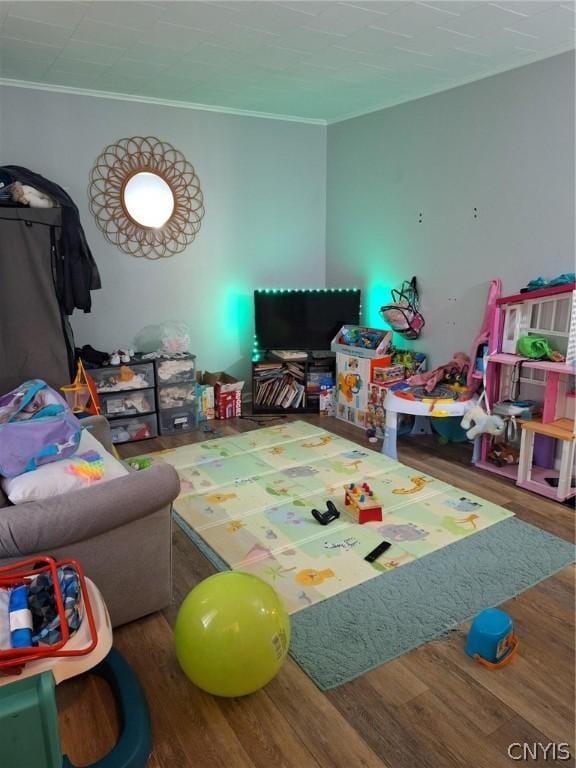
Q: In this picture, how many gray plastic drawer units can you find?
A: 2